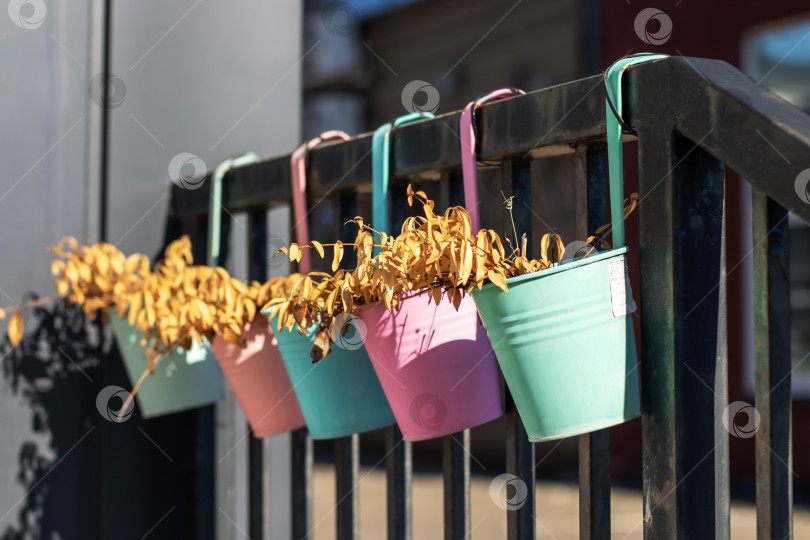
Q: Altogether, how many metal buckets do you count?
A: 5